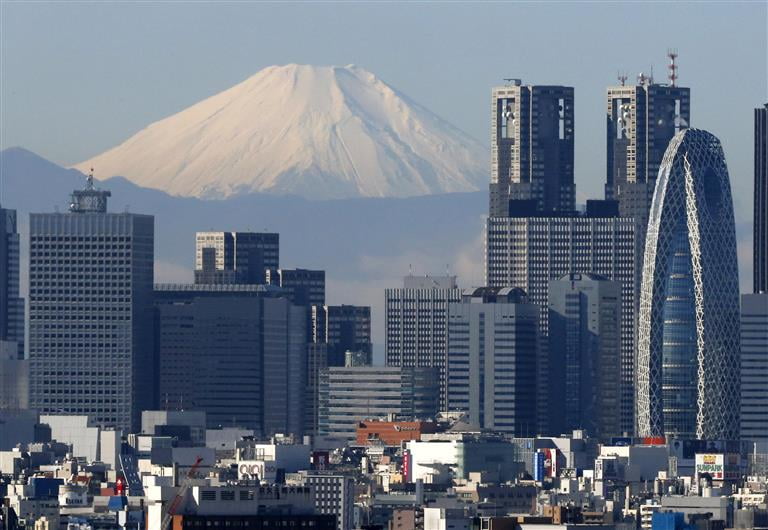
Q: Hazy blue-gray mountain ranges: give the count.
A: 1